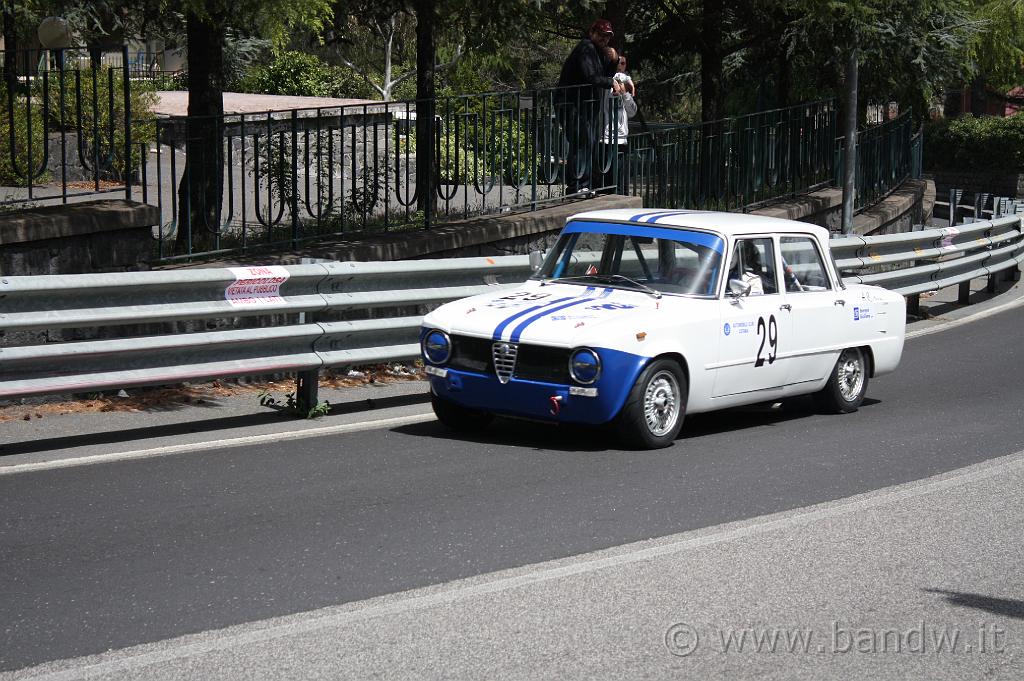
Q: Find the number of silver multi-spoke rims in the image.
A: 2